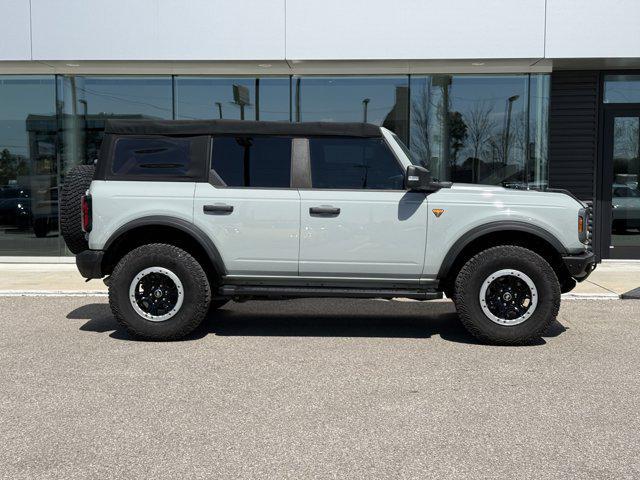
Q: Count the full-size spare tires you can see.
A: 1